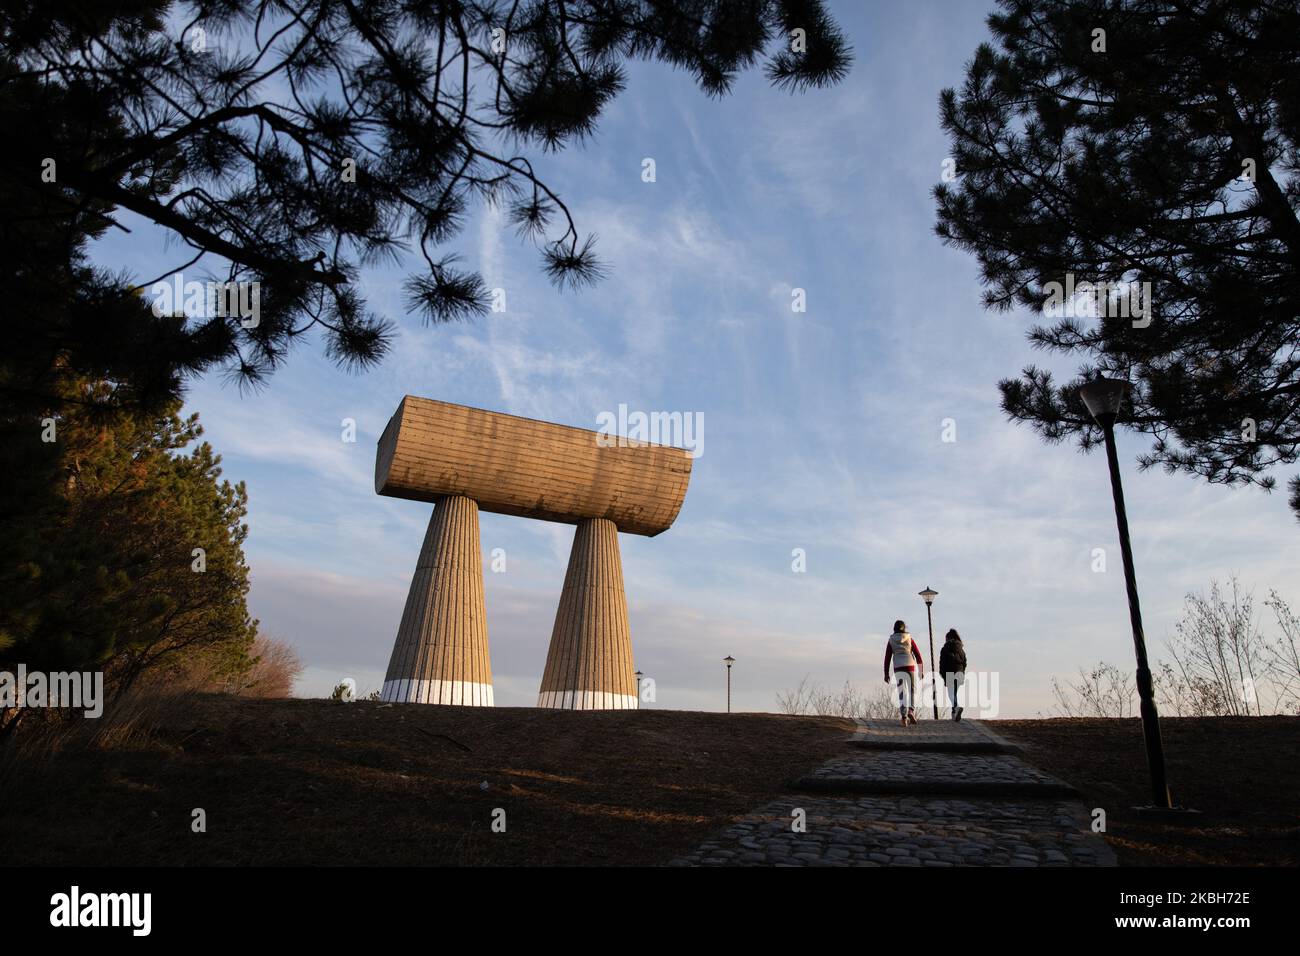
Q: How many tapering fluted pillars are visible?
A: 2